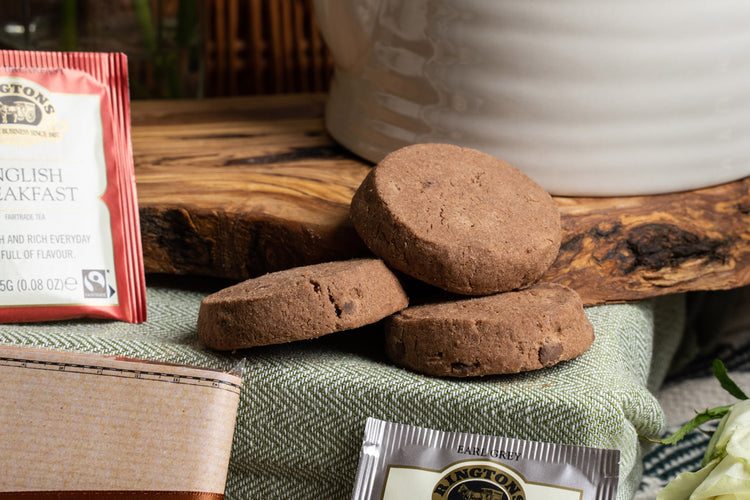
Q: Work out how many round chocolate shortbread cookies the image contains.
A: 3